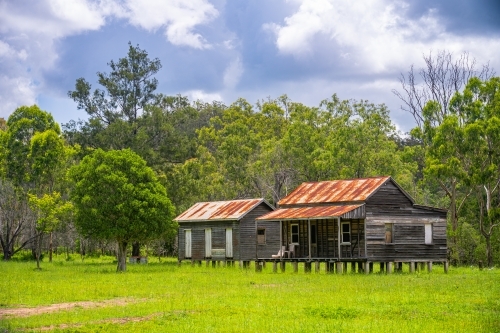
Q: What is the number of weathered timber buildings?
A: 2